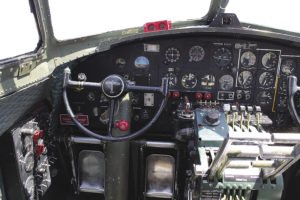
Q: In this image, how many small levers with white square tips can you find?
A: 5